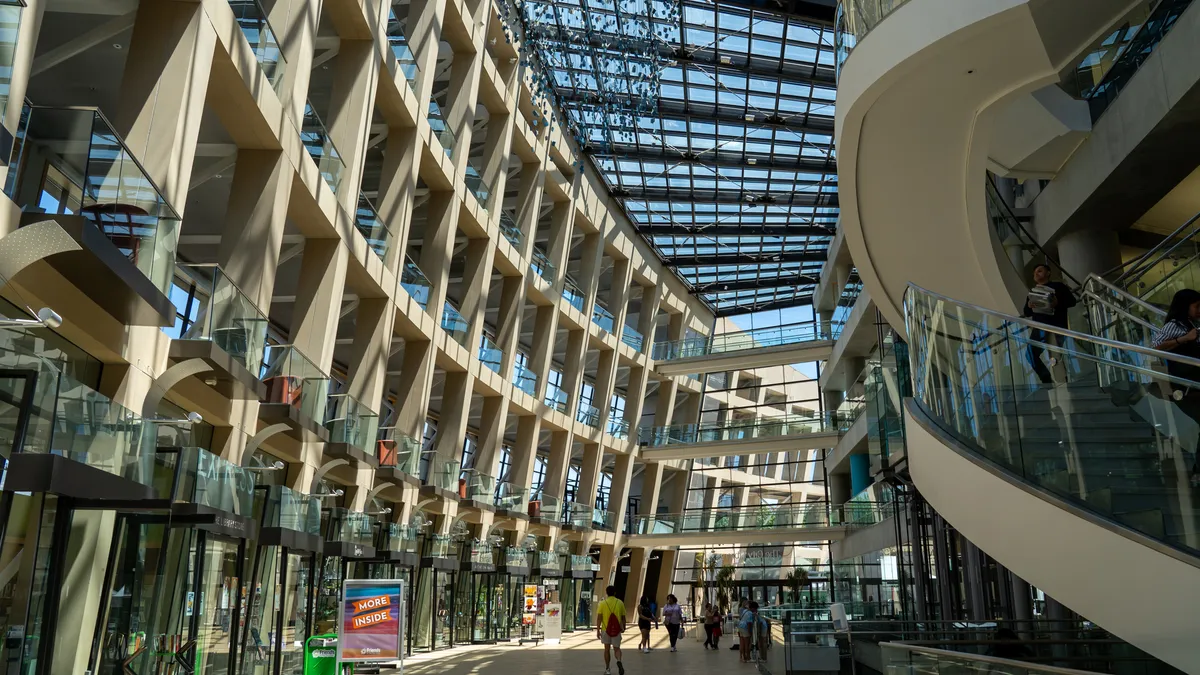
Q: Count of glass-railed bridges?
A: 3